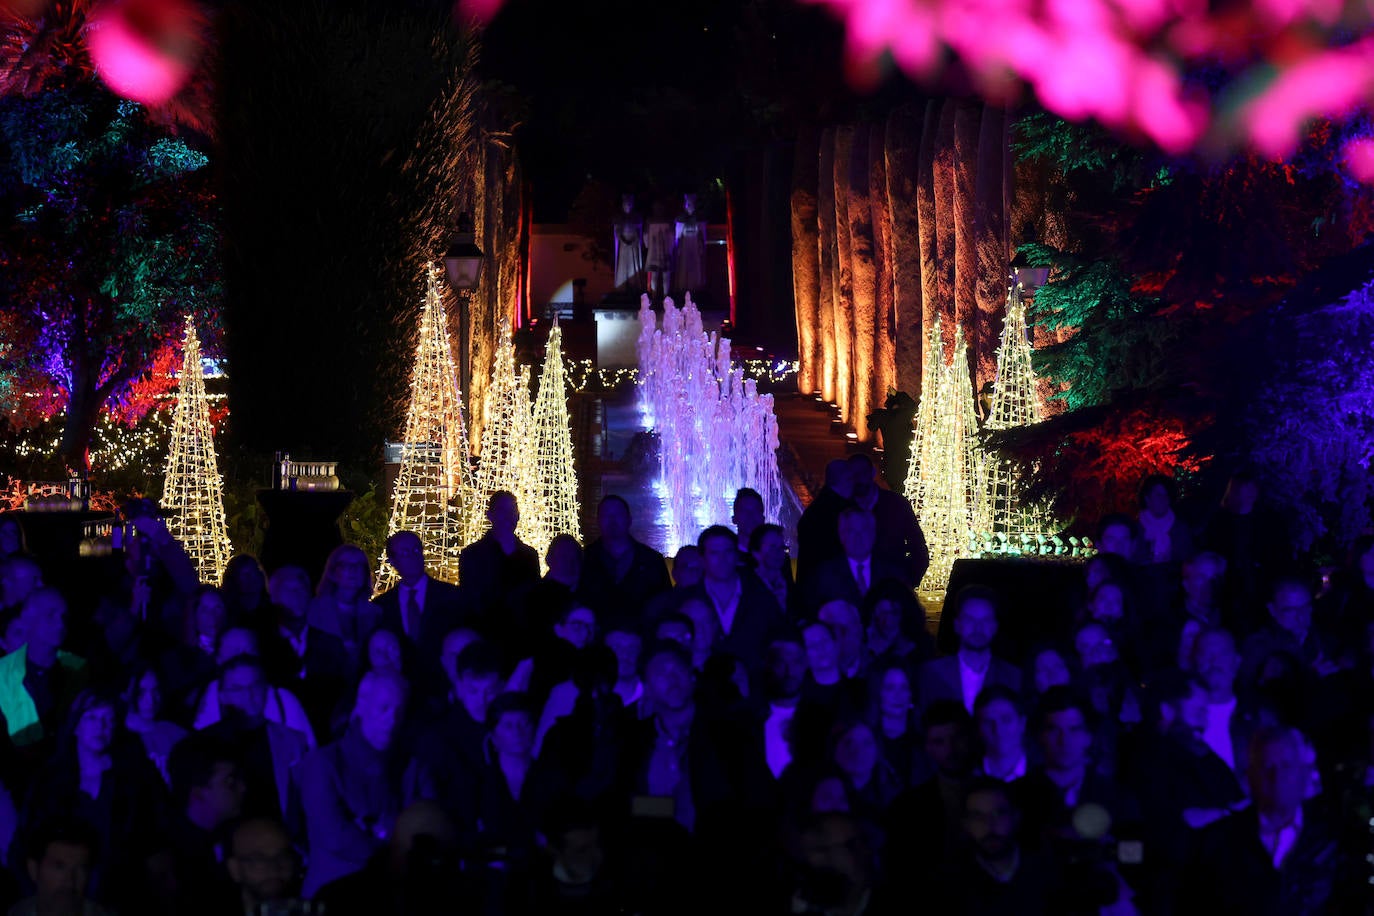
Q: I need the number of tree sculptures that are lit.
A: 8